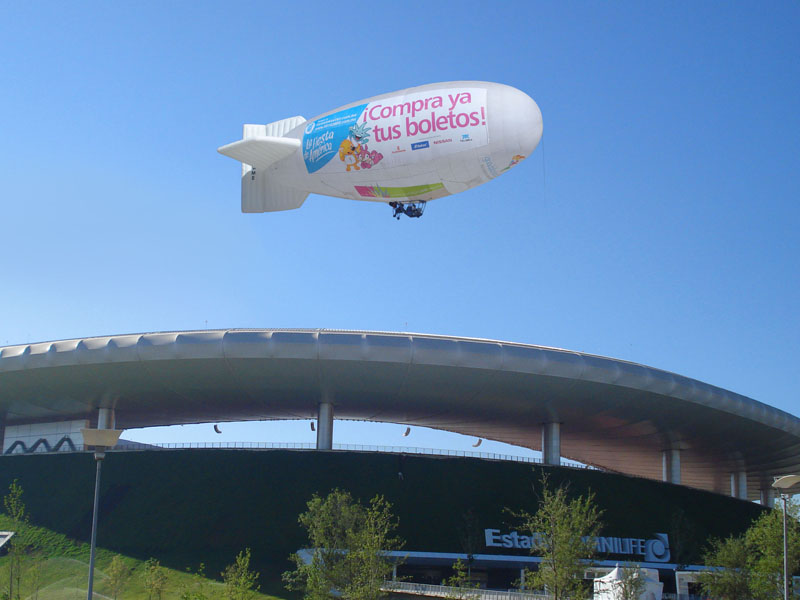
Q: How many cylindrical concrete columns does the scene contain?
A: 6